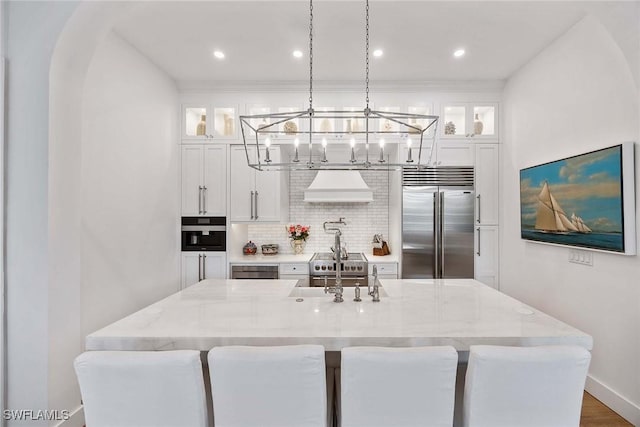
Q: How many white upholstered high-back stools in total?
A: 4